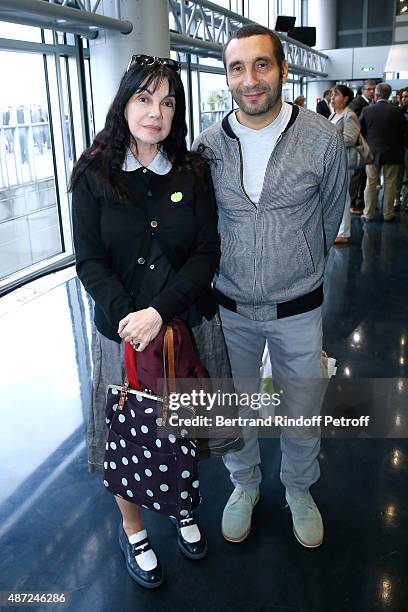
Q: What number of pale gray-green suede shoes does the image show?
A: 2